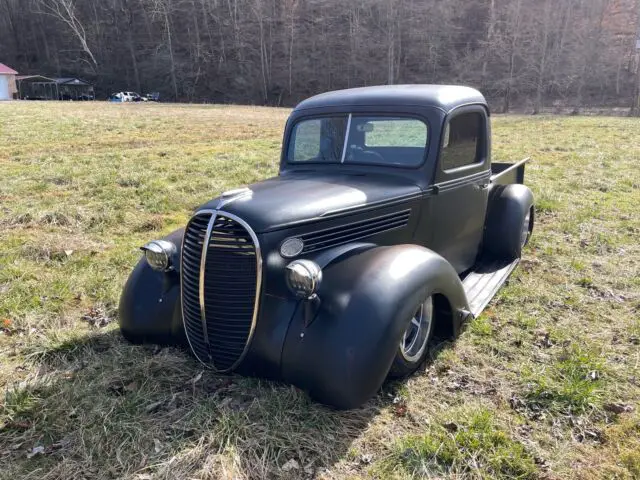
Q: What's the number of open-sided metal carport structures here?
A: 2